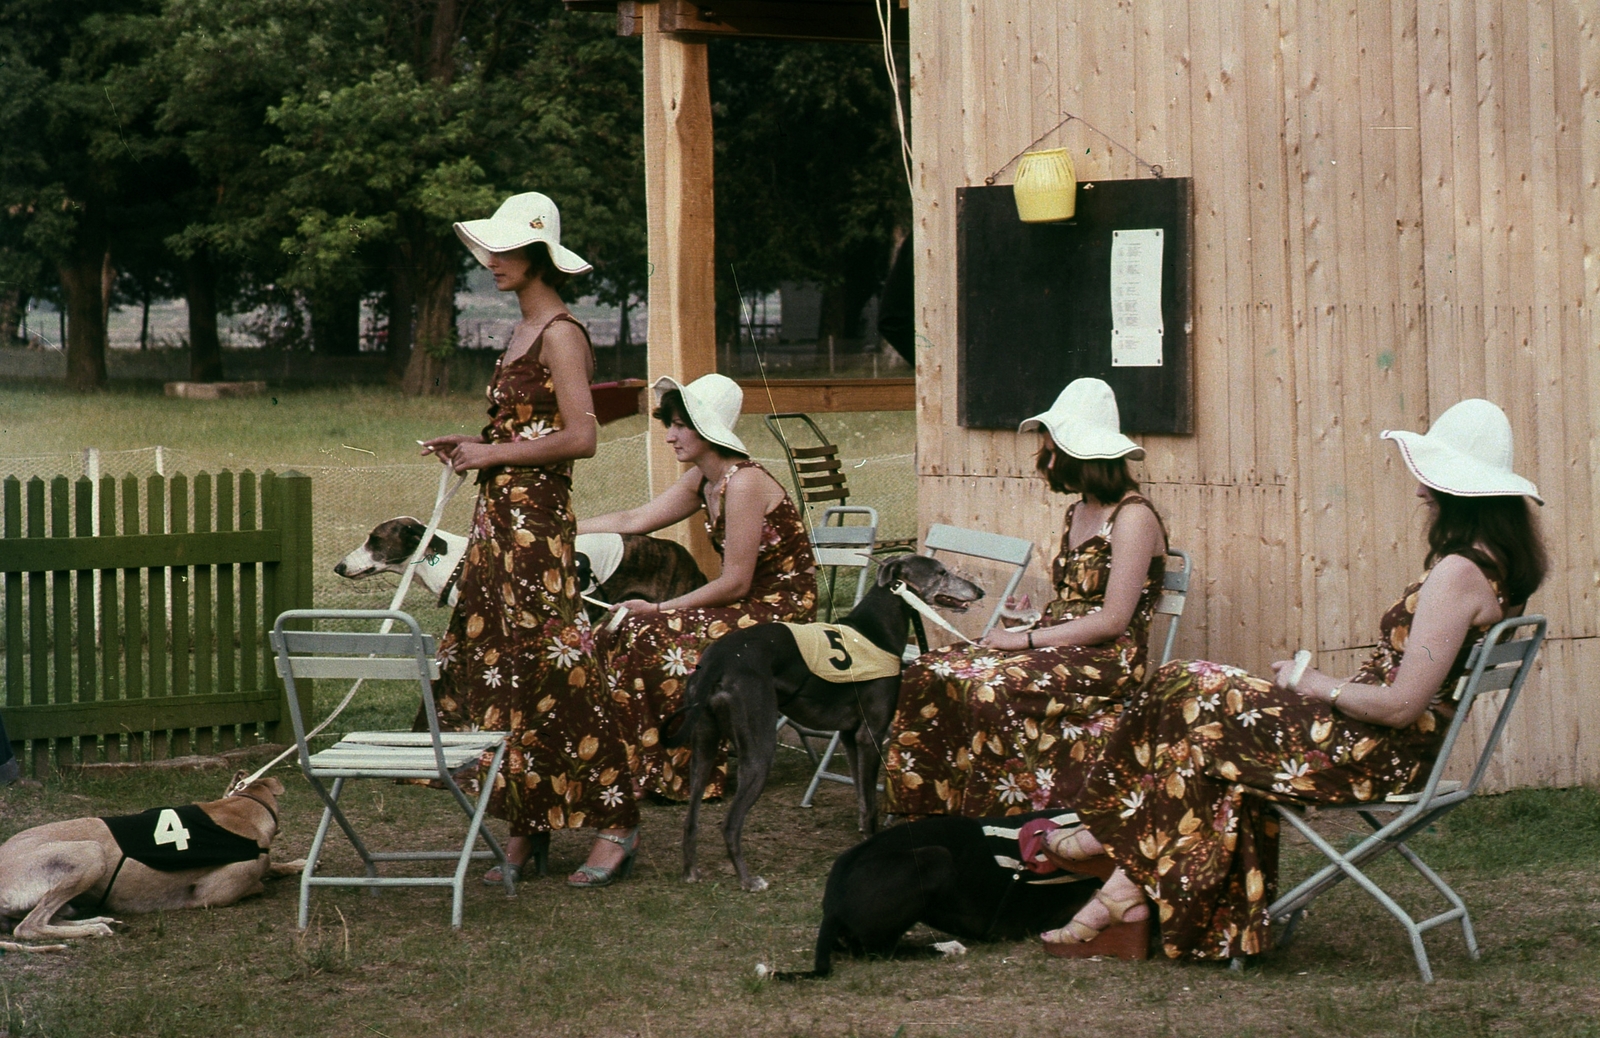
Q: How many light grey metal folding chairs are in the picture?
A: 5